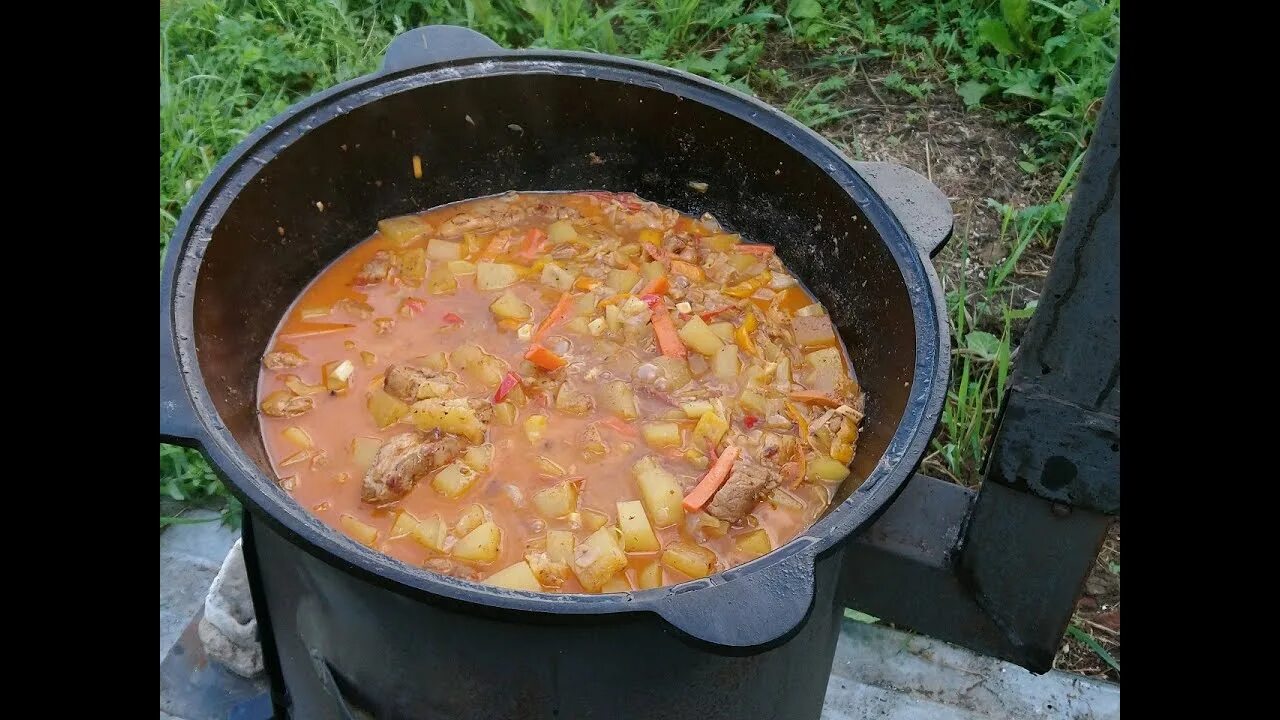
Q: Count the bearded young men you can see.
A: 0